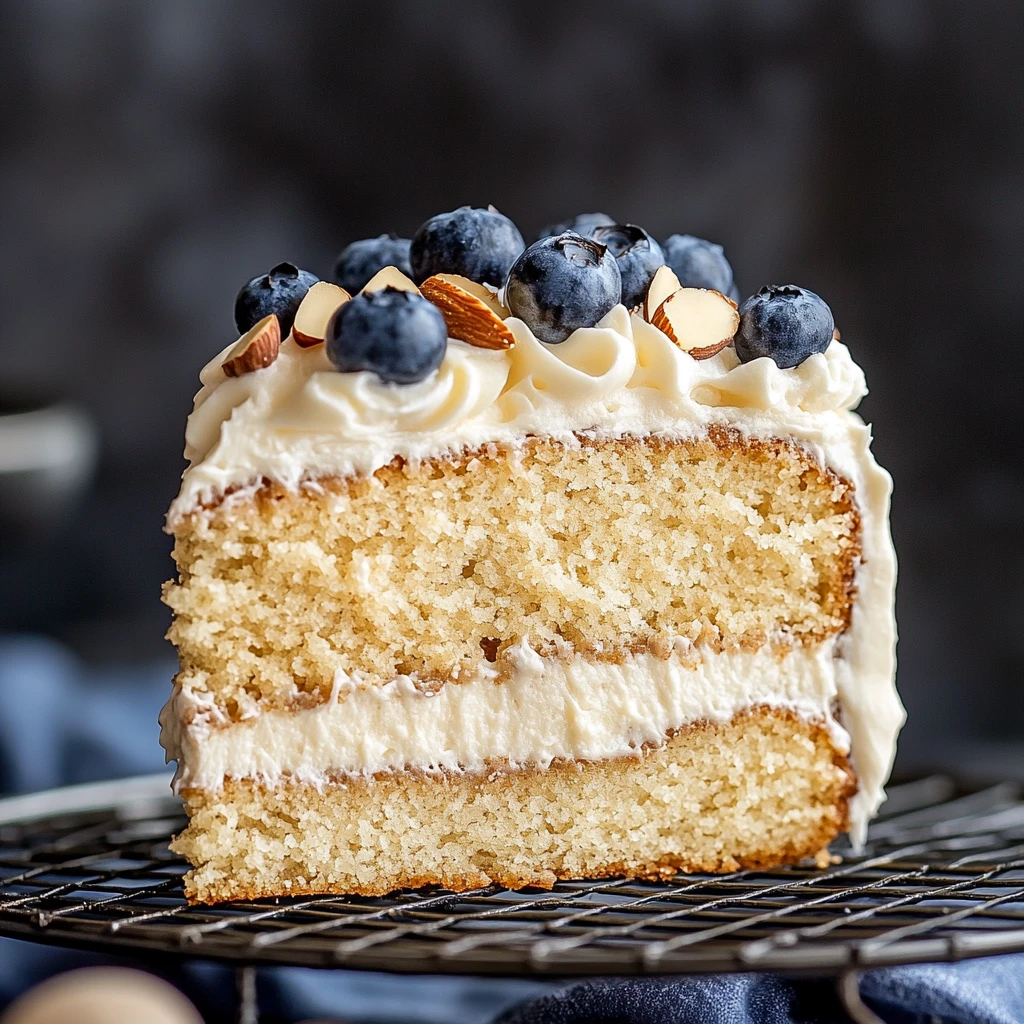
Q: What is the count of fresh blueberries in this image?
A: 9